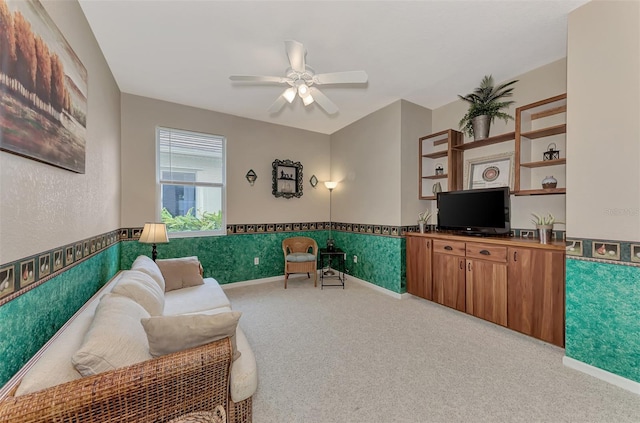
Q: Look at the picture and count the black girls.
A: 0